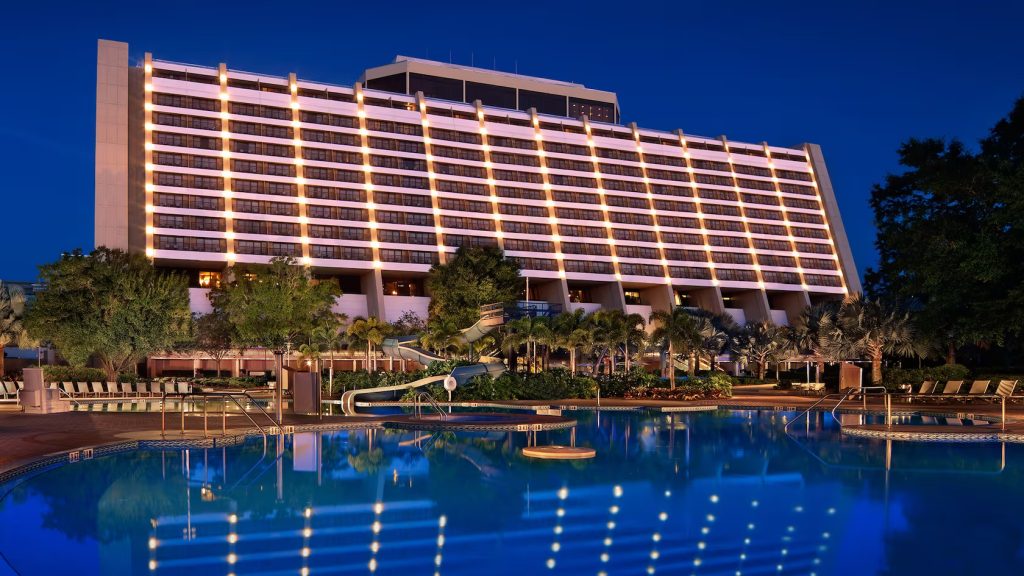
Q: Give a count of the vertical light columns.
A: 13